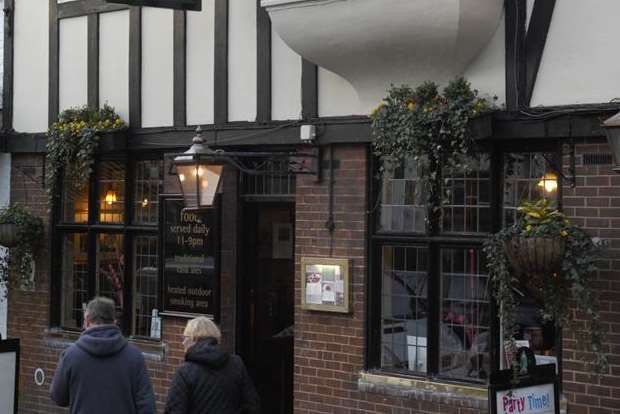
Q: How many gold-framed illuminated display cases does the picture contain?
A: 1